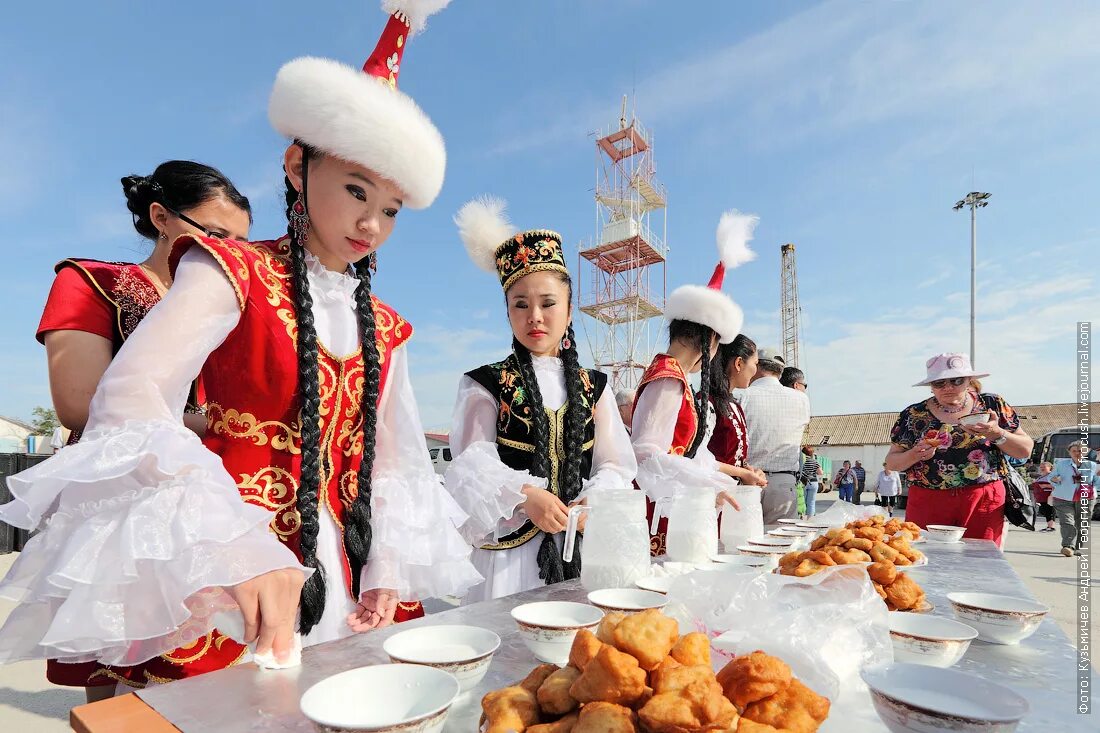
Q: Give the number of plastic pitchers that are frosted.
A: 3